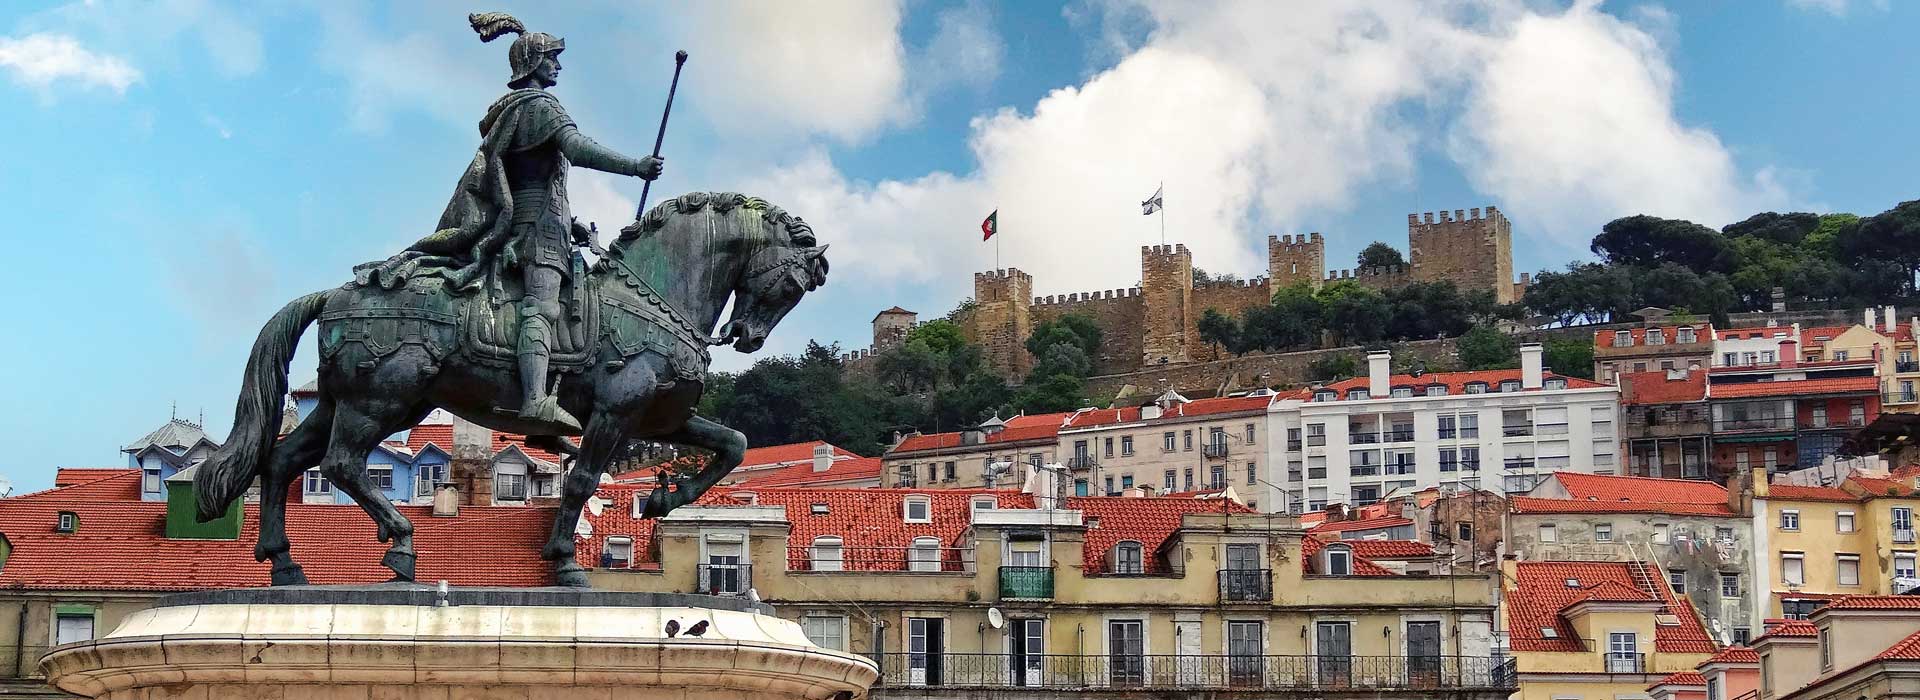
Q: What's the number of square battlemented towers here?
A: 4